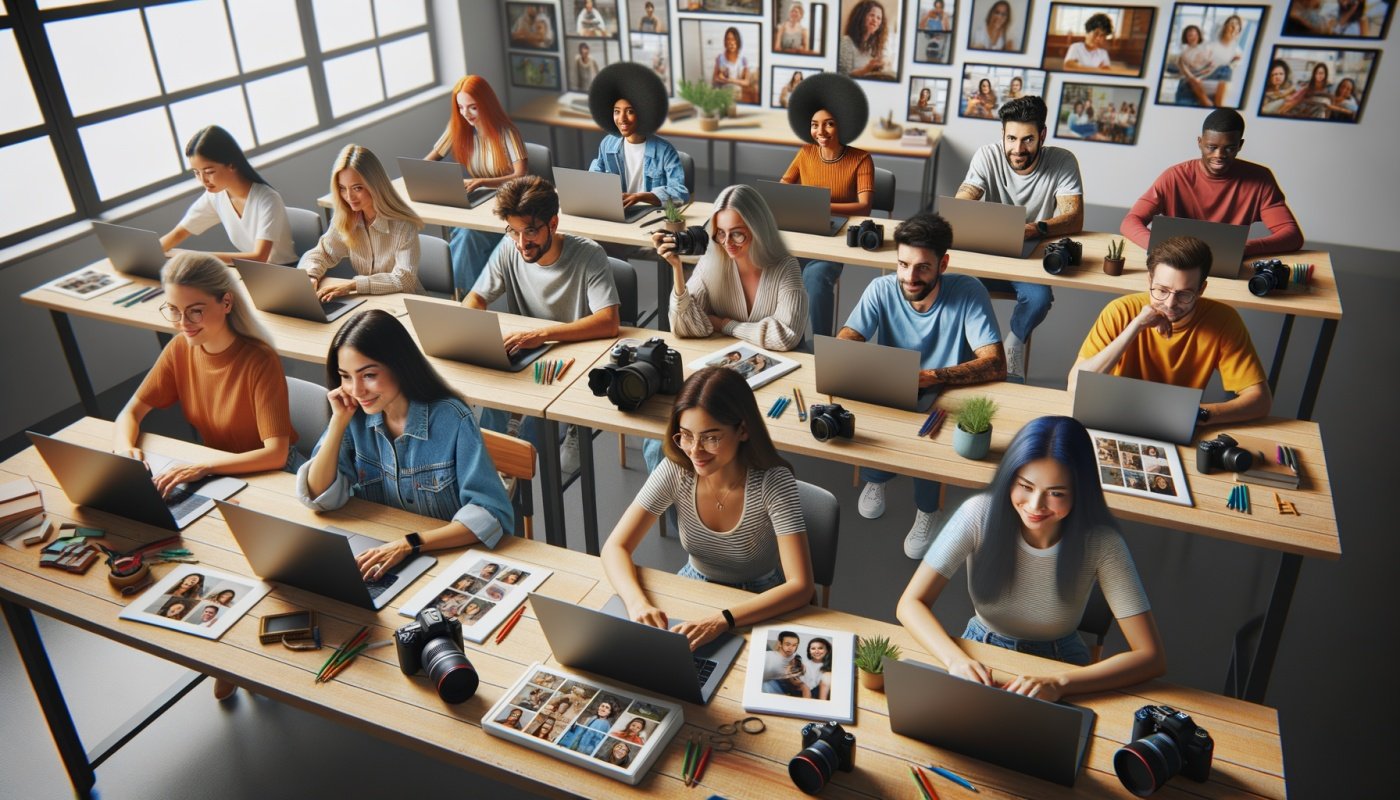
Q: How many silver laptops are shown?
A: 14